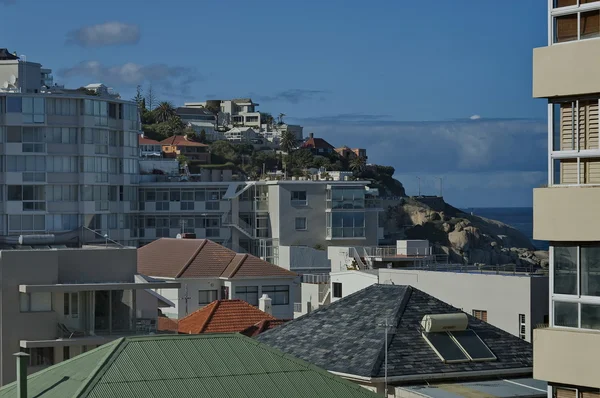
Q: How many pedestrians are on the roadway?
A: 0